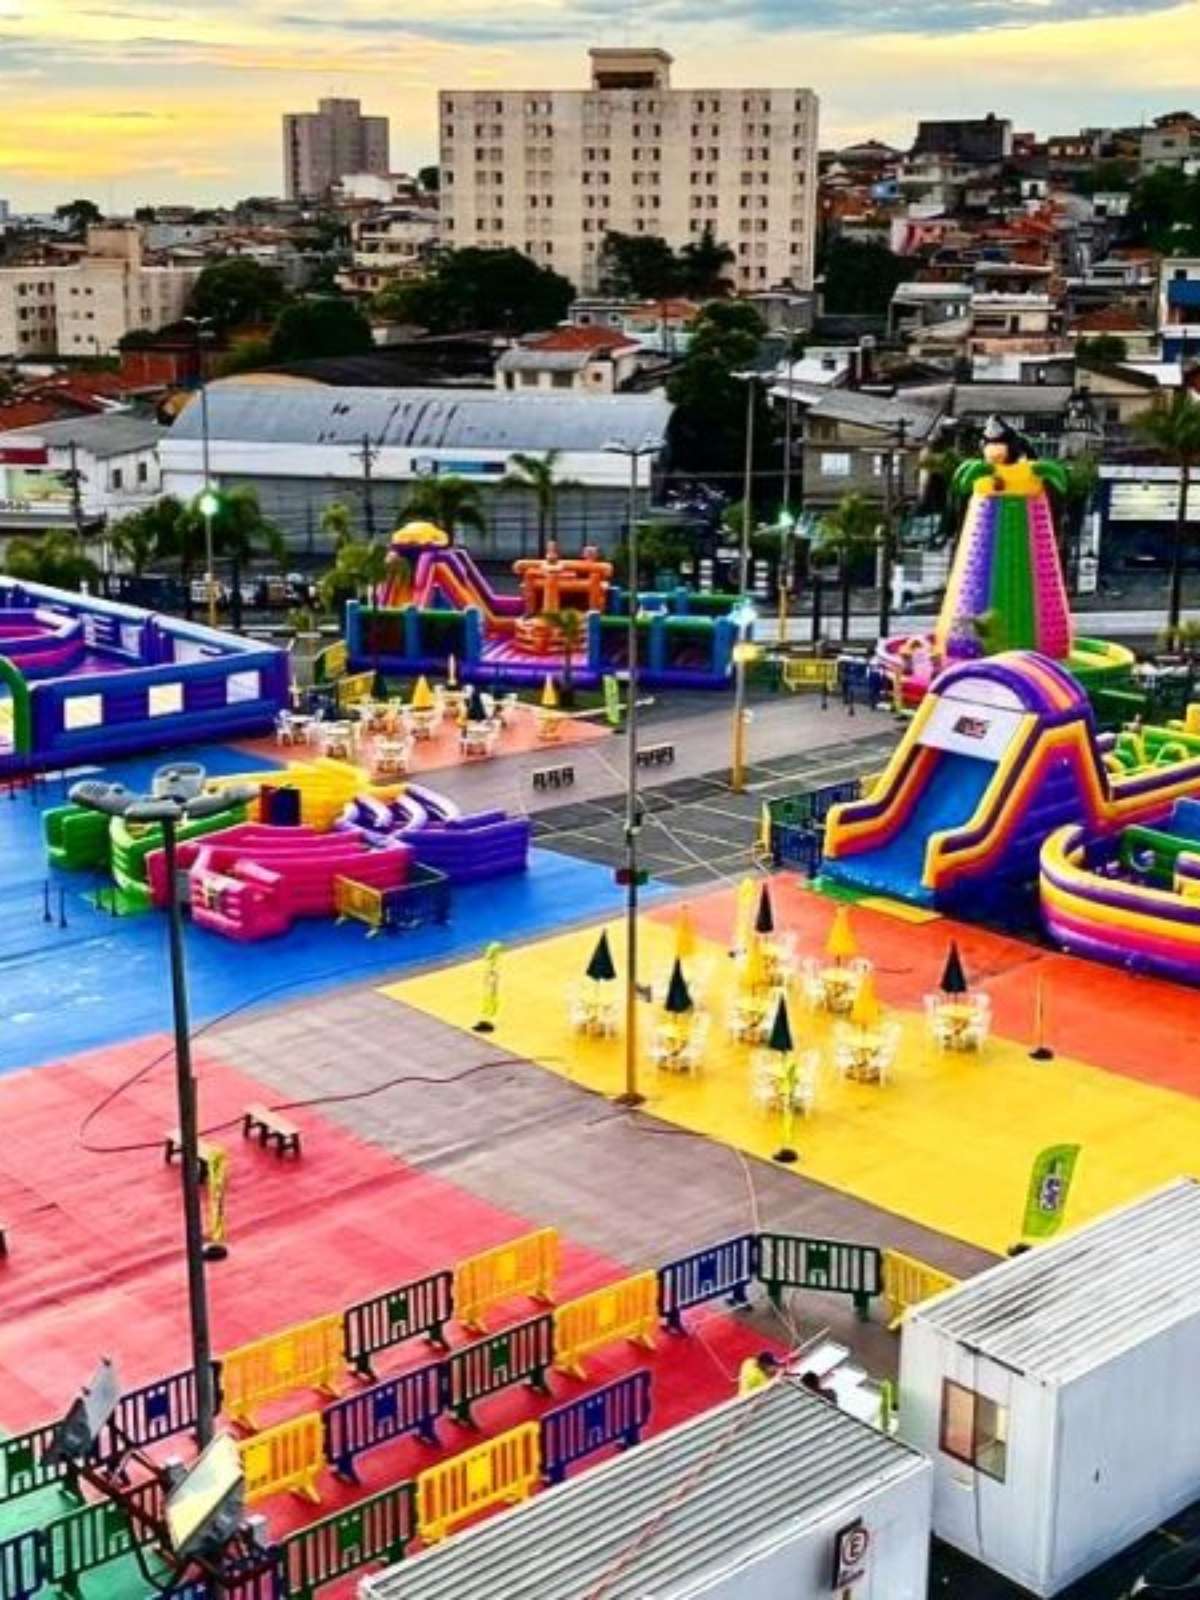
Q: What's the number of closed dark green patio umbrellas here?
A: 7